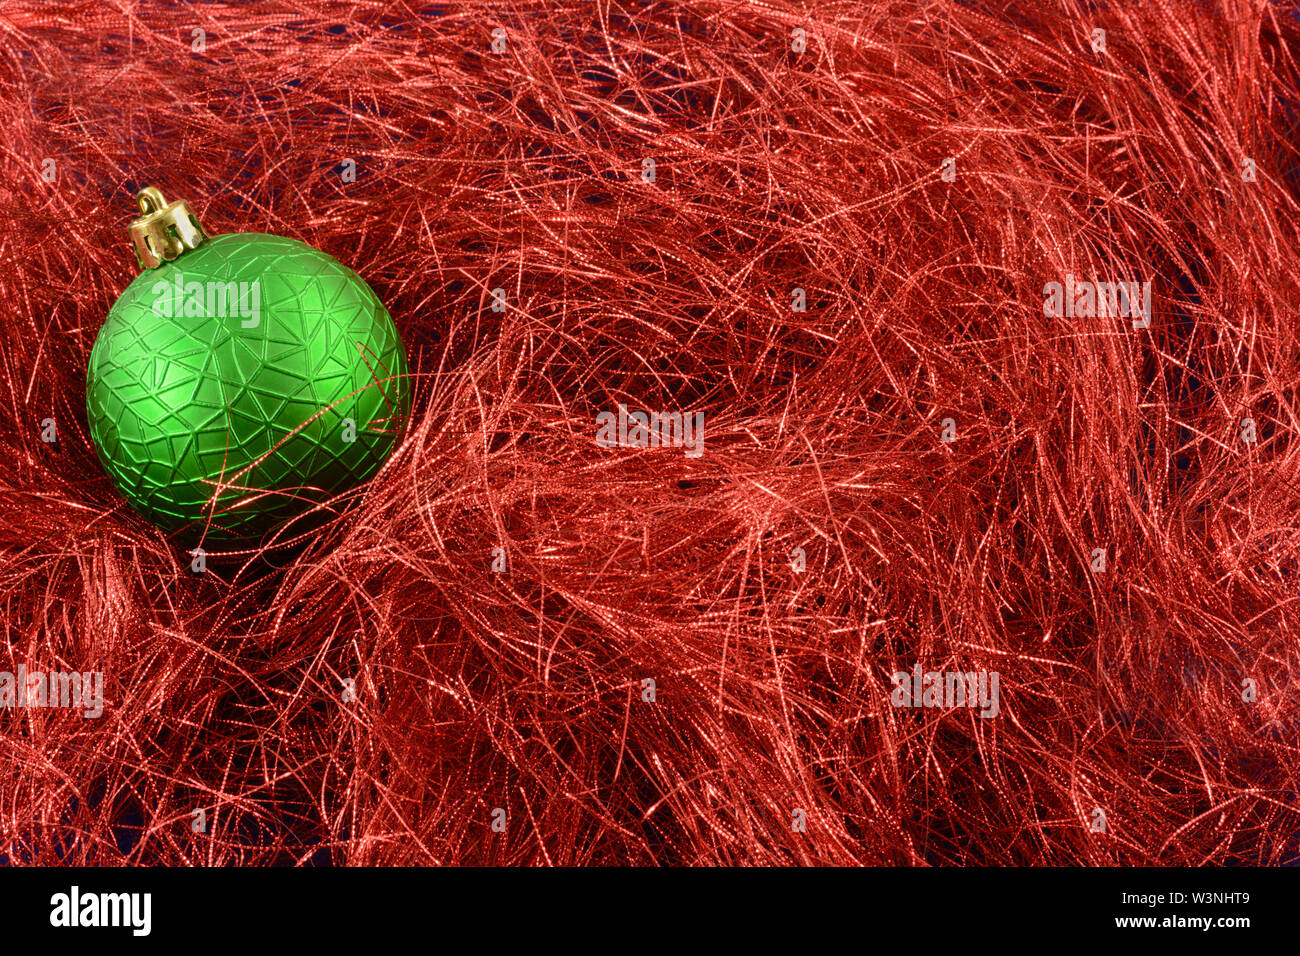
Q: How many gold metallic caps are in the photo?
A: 1